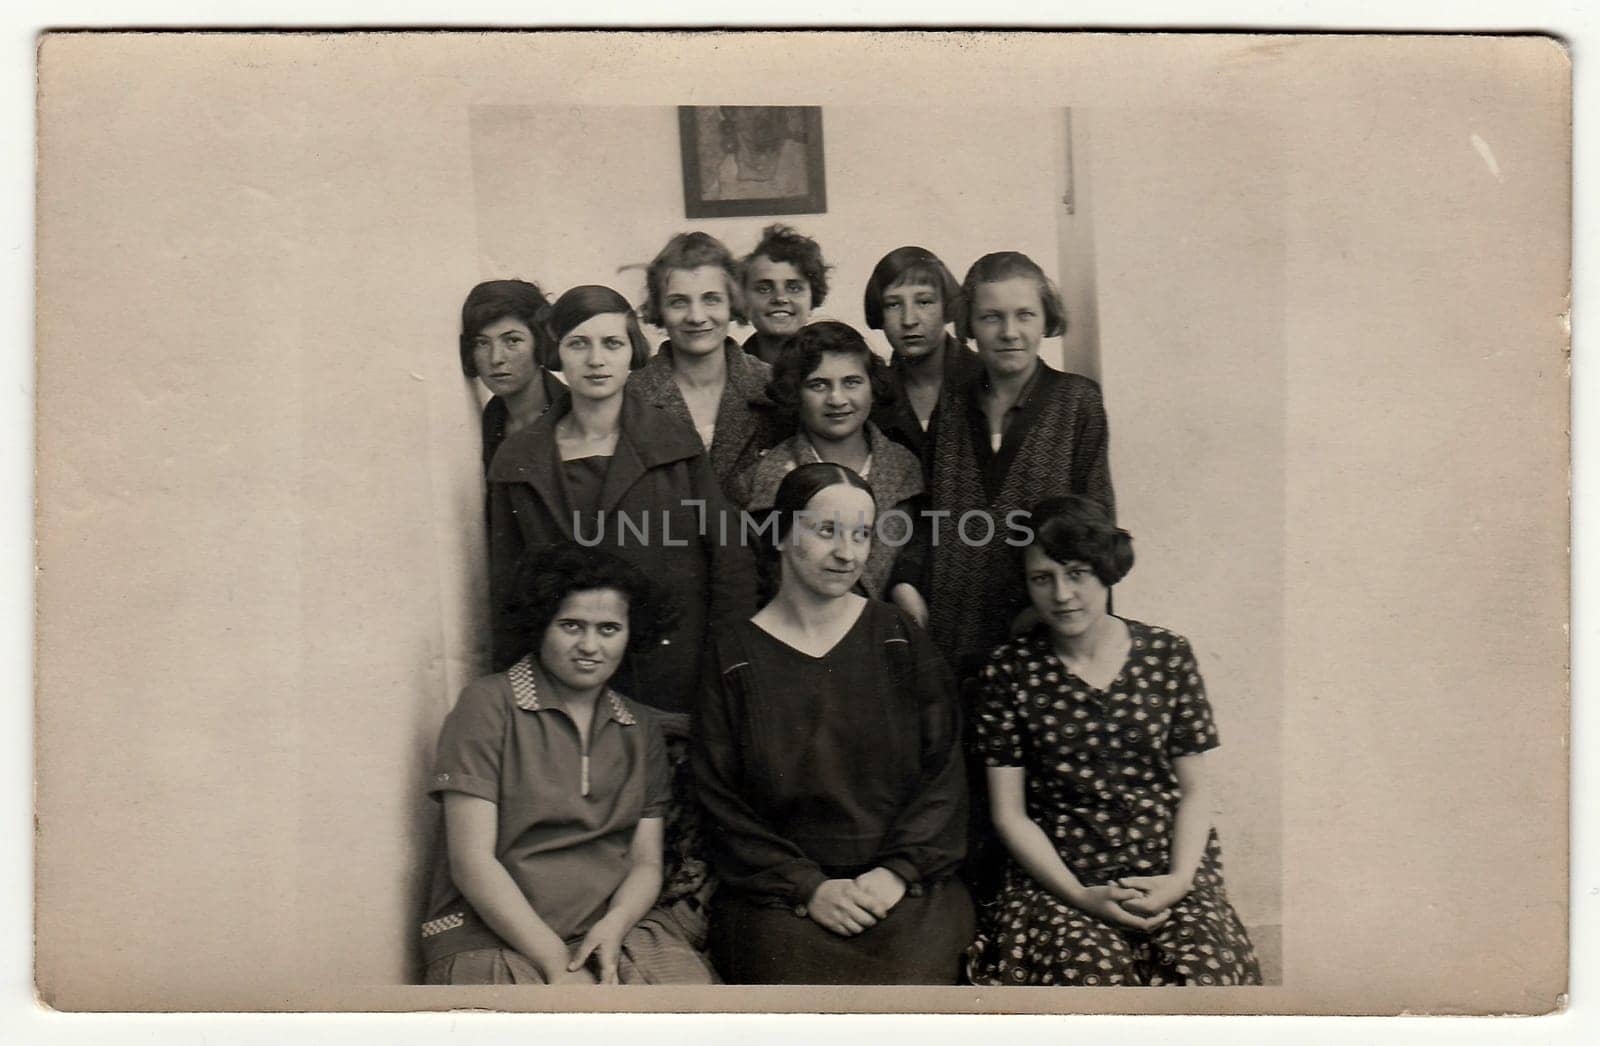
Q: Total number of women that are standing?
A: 7